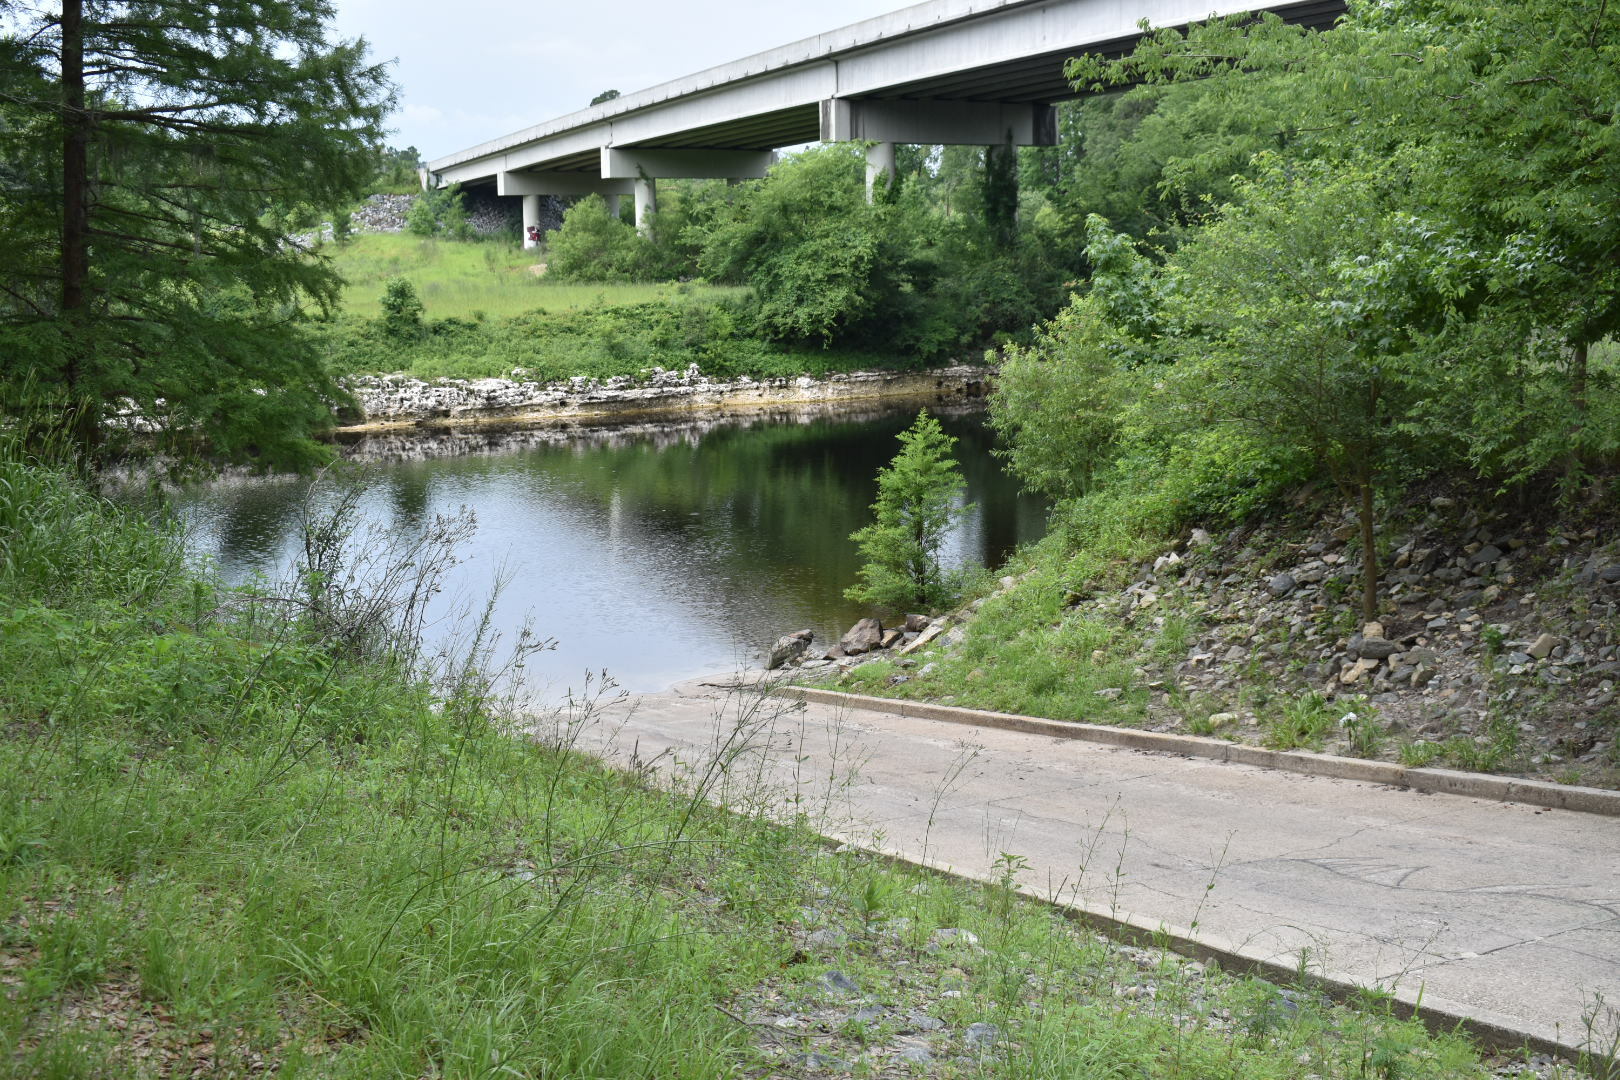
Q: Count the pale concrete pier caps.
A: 3